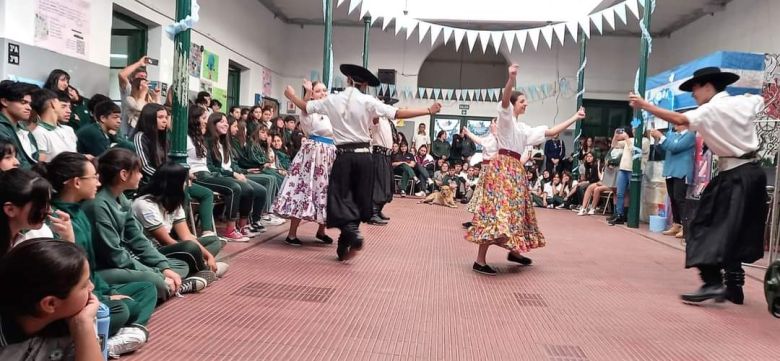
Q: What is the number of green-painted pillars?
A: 5